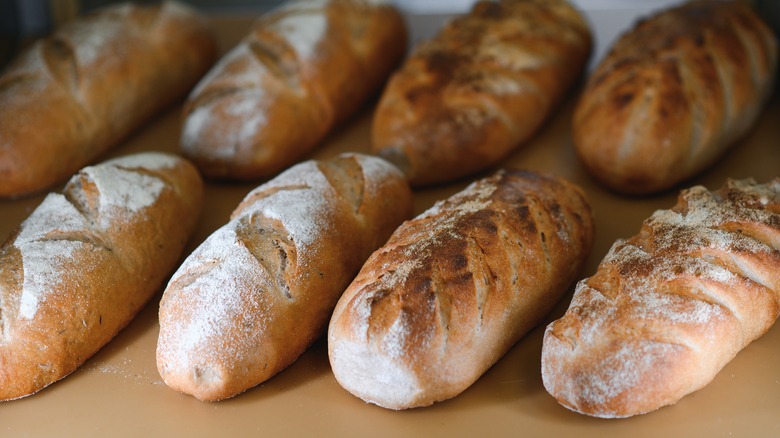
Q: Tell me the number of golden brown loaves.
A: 8